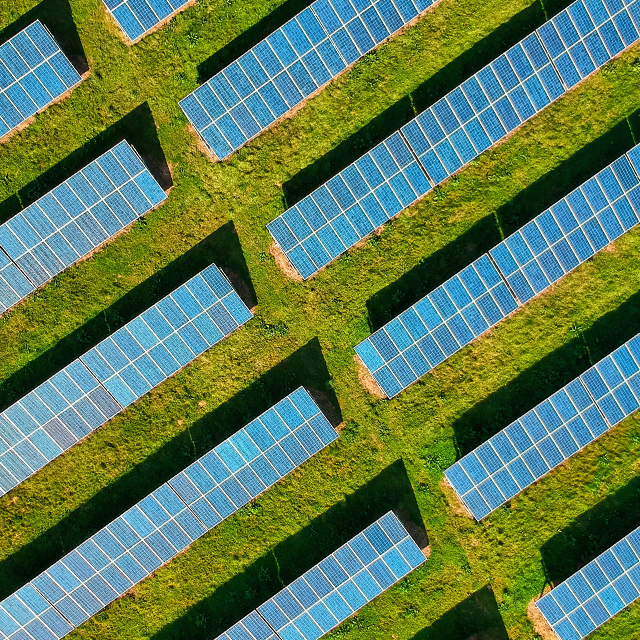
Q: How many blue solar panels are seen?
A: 11